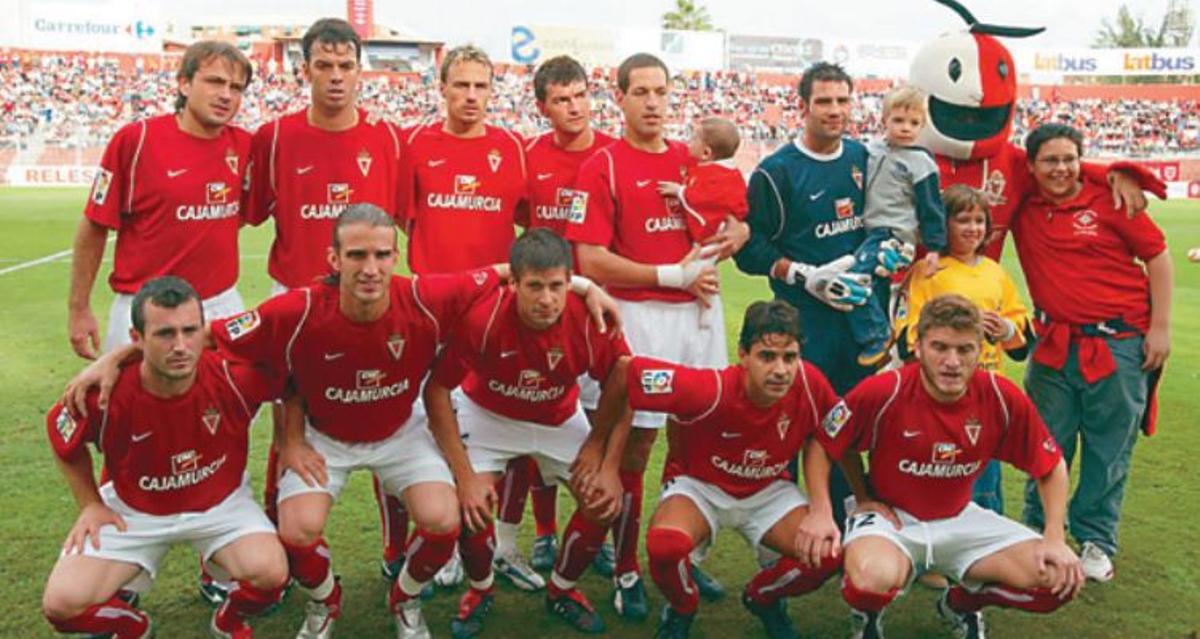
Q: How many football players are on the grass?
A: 11